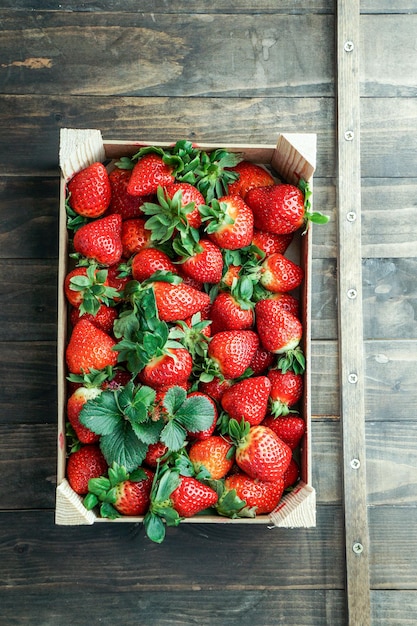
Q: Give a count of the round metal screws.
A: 7